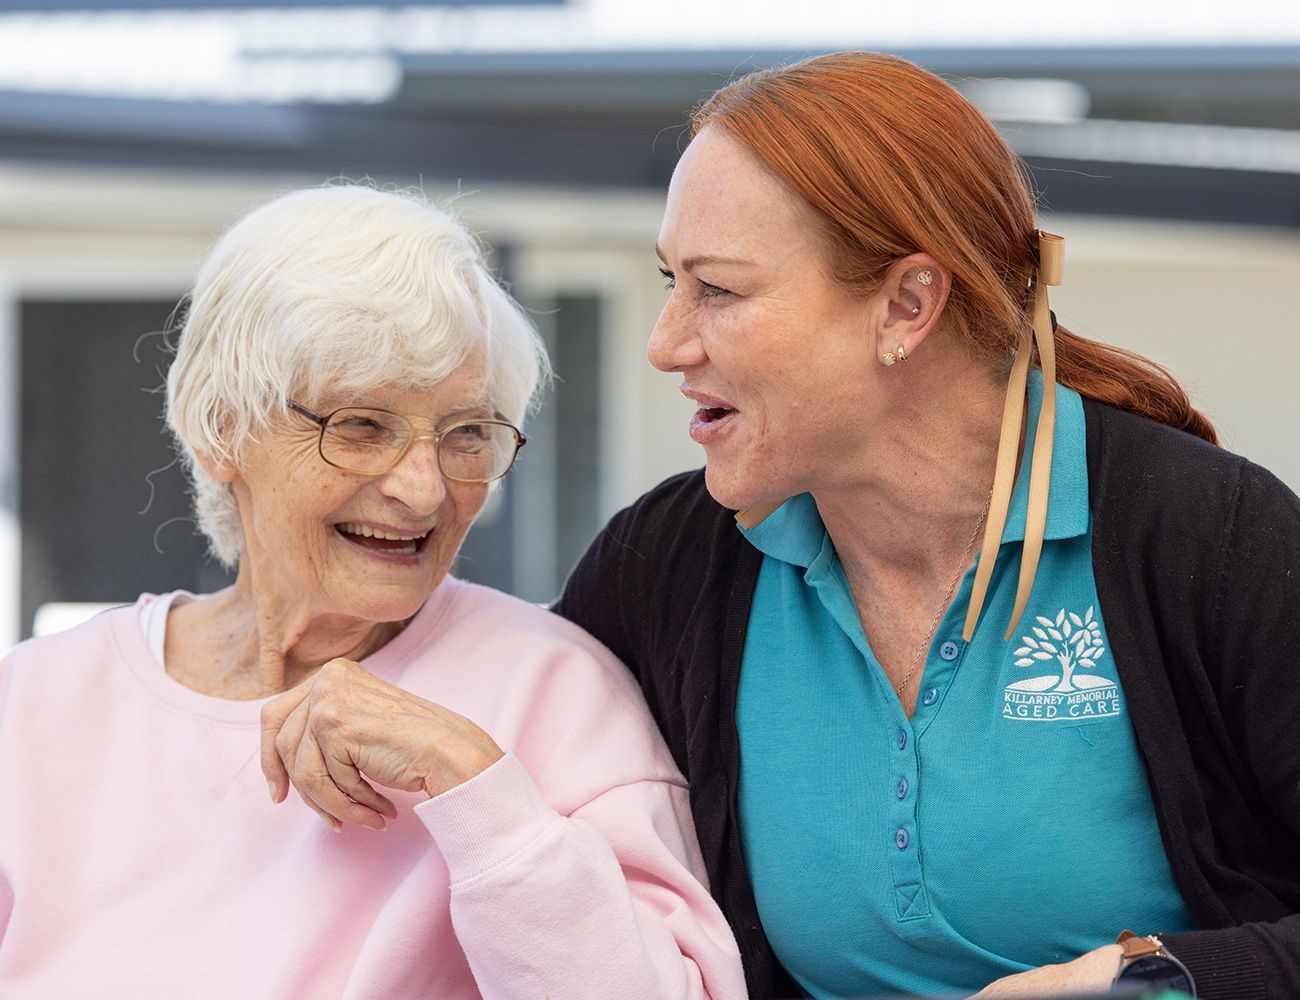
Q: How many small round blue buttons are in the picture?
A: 5